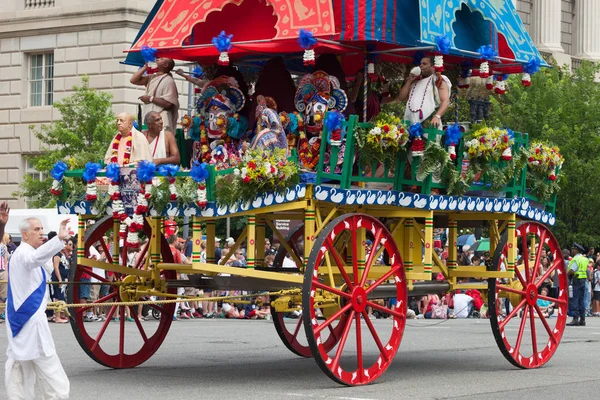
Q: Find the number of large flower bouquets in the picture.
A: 4